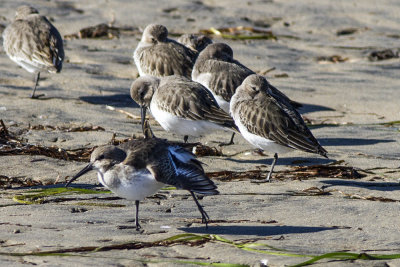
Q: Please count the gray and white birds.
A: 7